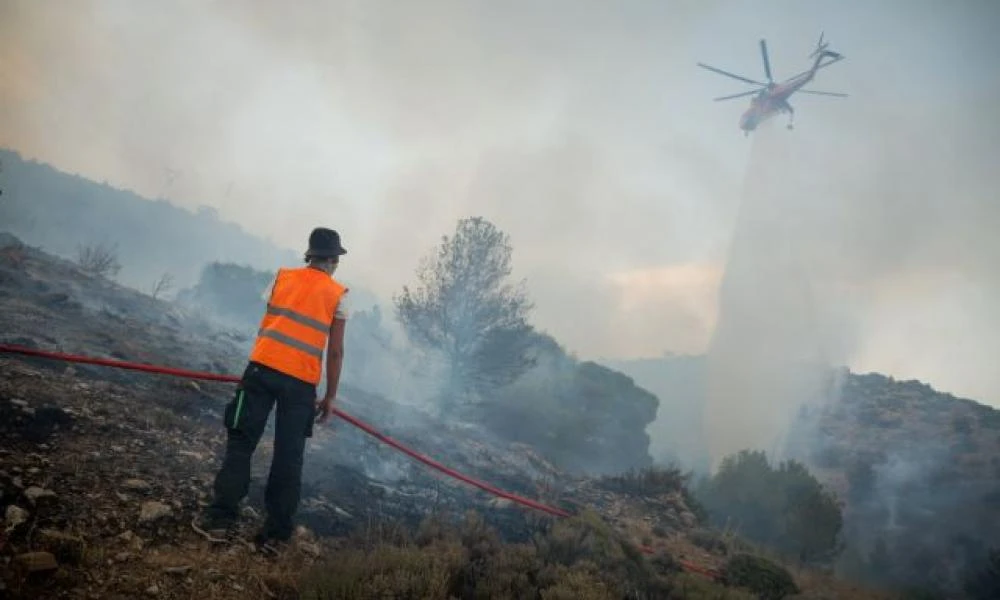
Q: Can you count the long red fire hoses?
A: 1